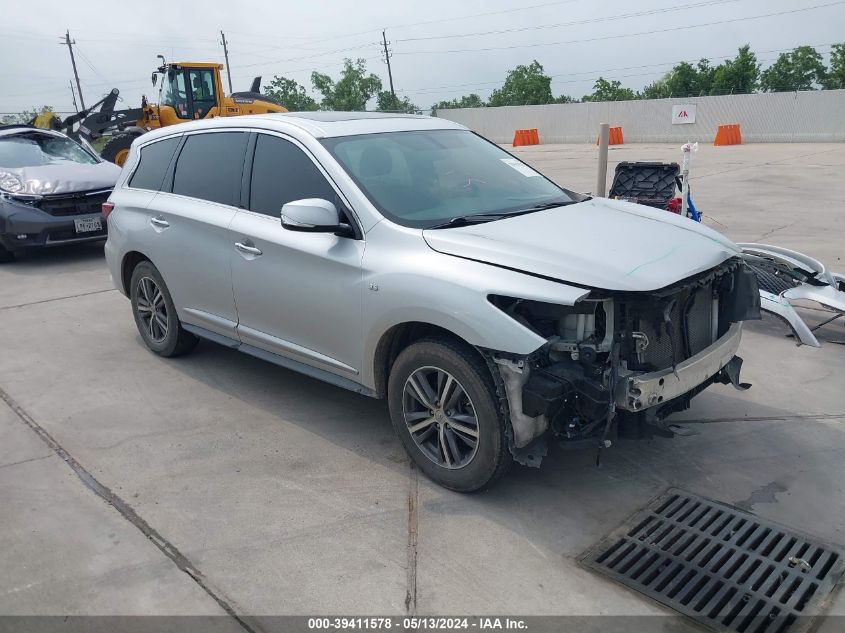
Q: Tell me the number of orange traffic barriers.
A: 3